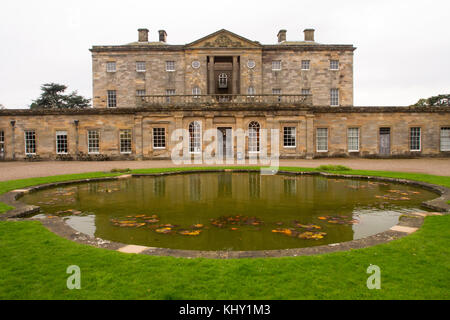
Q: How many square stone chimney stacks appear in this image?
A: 4